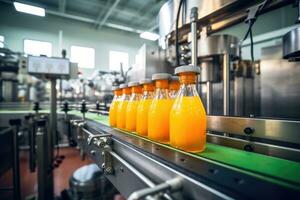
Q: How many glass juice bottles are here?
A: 7